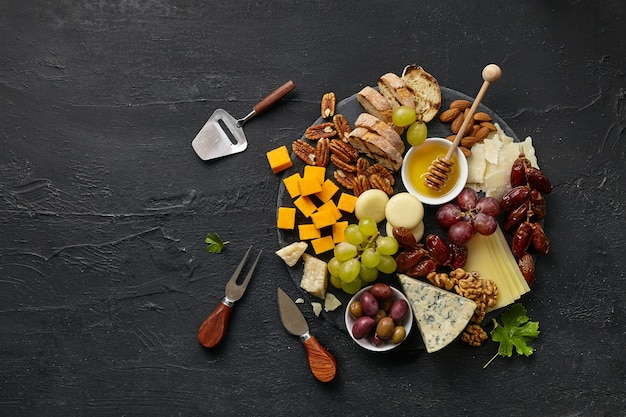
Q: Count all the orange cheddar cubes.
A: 13